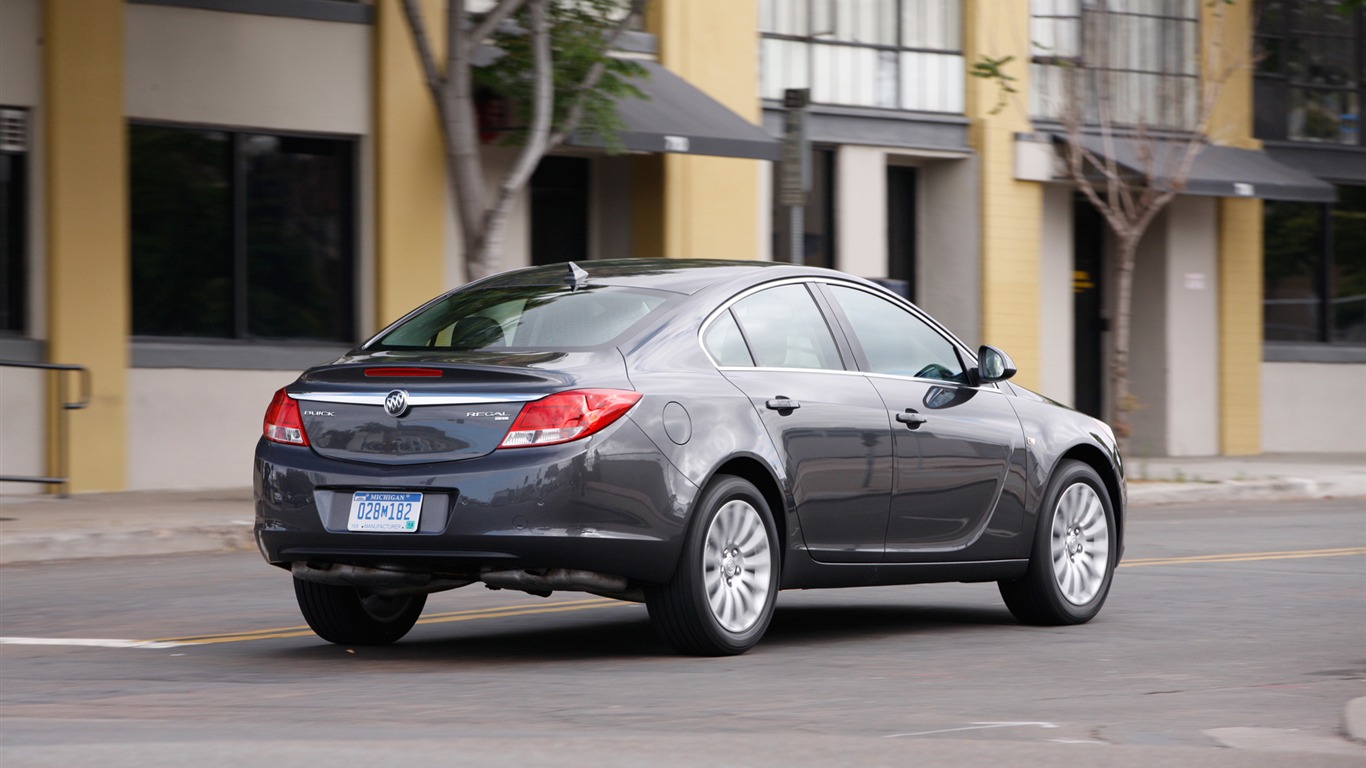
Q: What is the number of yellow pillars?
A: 5